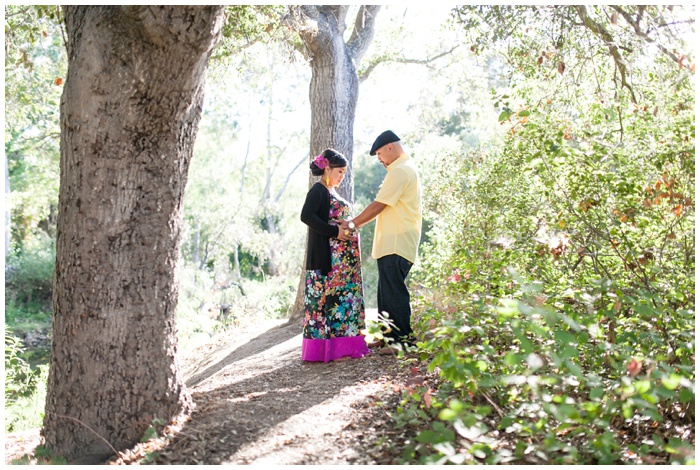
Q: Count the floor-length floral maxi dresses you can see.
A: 1